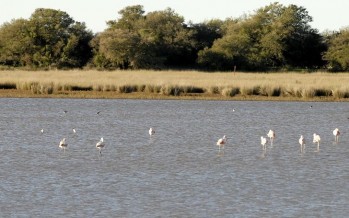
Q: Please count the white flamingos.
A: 9